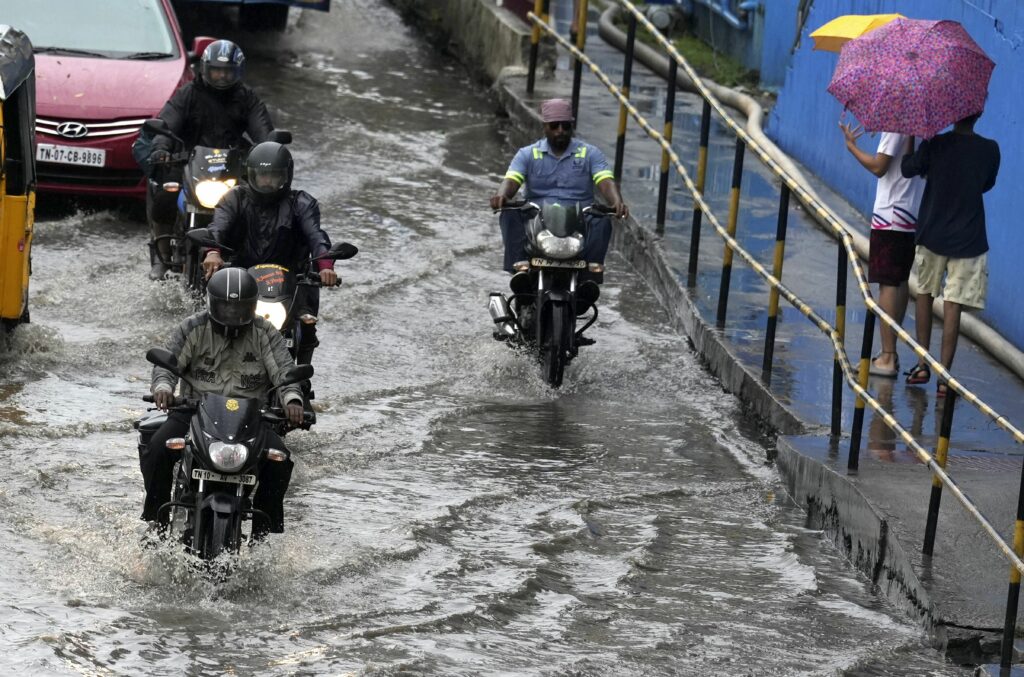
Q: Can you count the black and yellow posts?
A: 11